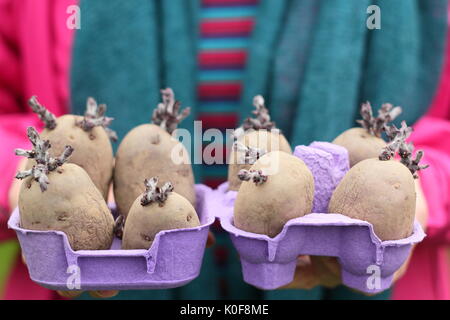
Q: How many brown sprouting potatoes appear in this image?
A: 8